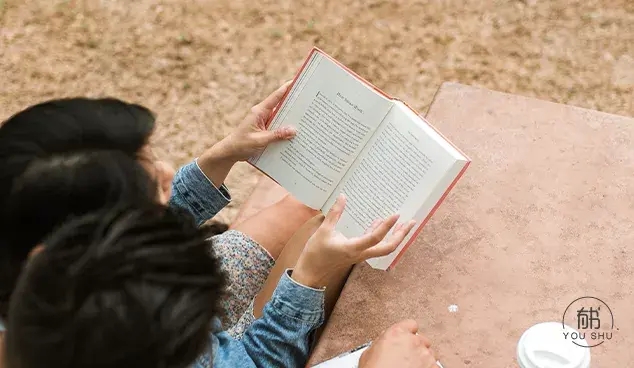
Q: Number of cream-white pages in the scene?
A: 2